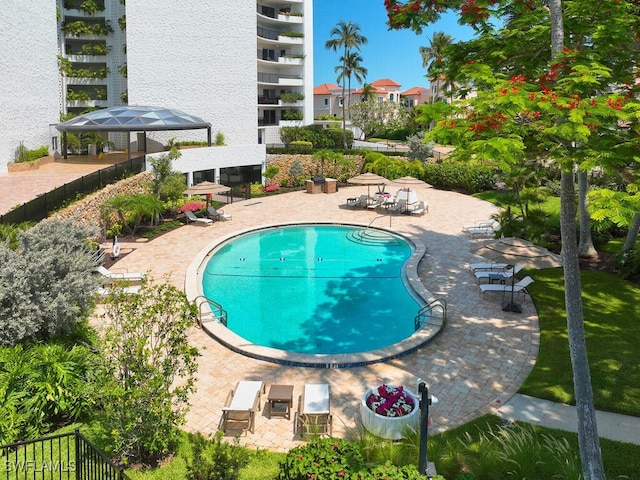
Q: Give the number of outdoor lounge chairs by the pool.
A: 15